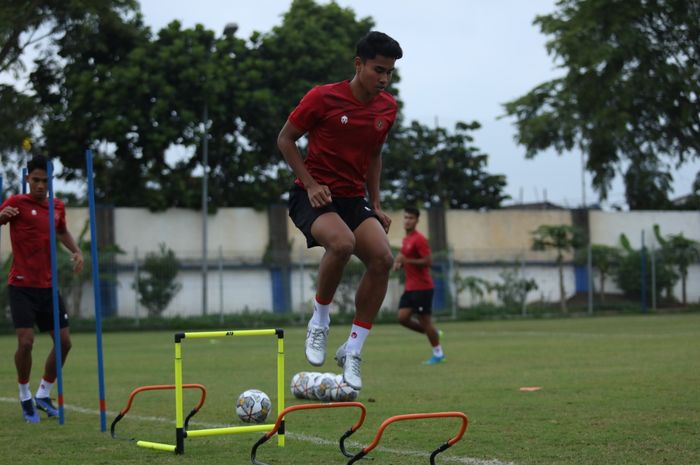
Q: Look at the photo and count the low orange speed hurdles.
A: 3